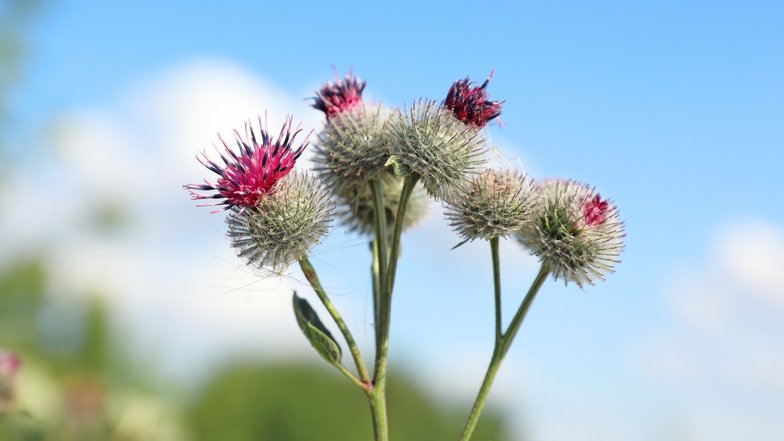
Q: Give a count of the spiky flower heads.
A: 6